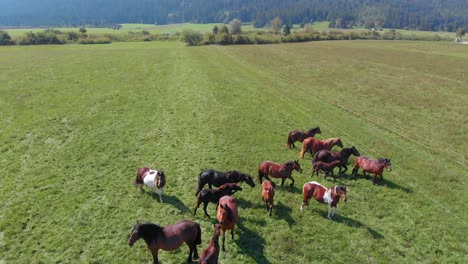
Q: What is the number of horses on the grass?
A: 14